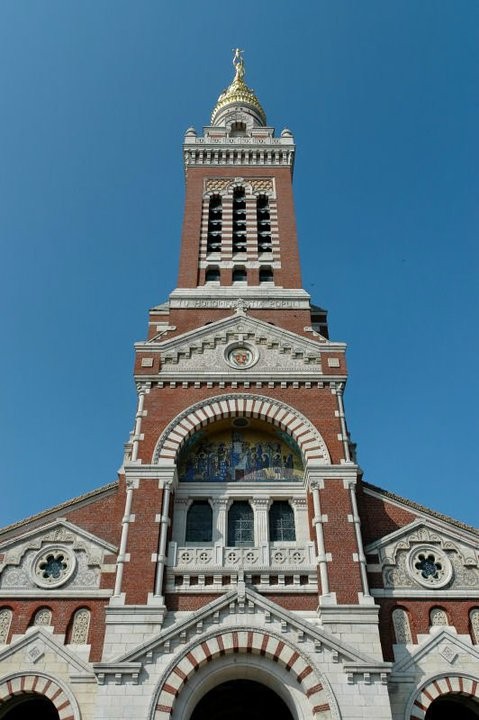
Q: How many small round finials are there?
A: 2